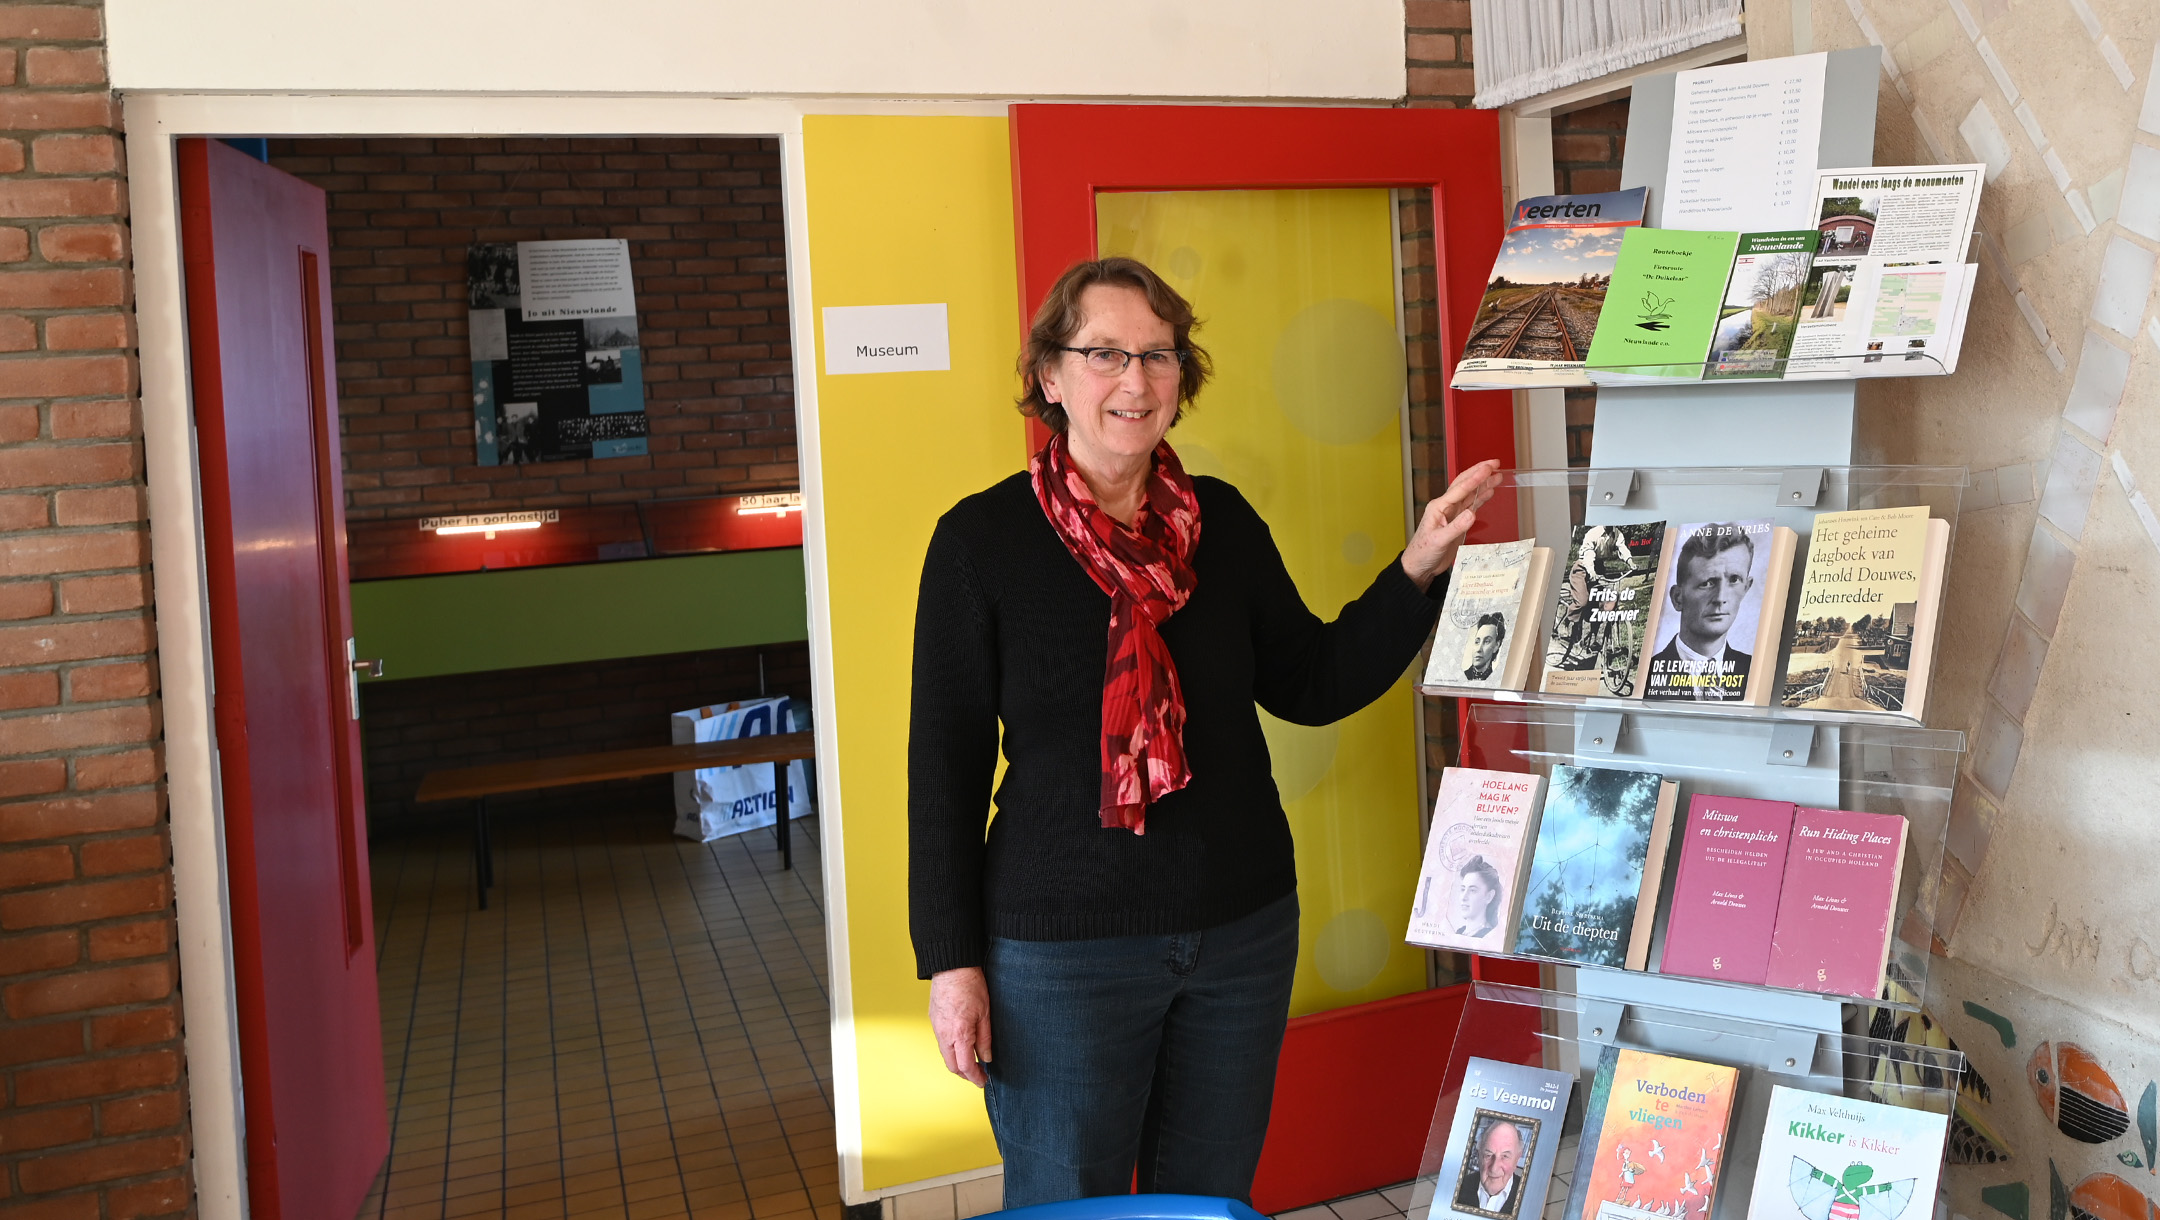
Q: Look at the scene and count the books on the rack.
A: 11